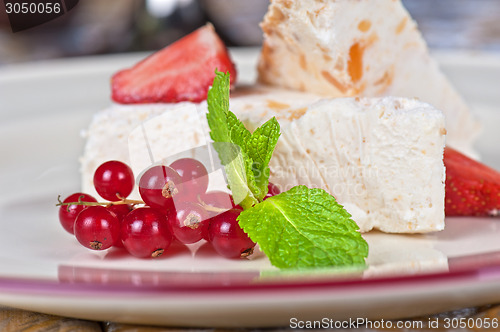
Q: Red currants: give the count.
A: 11